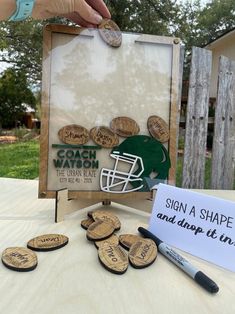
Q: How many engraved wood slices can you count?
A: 14